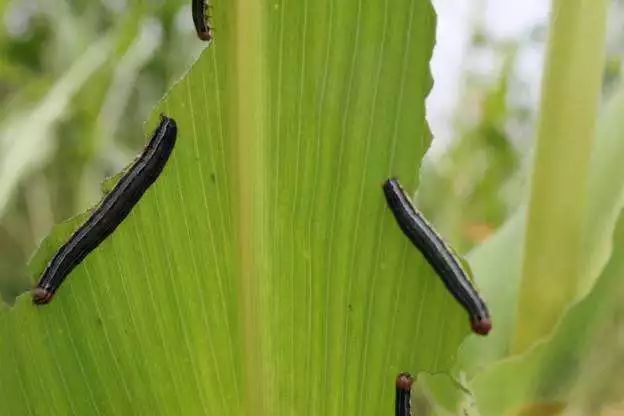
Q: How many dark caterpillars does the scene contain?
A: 4